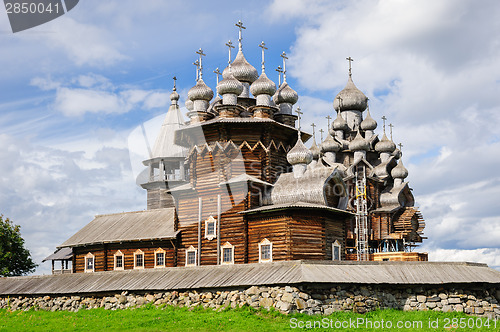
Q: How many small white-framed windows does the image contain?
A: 9